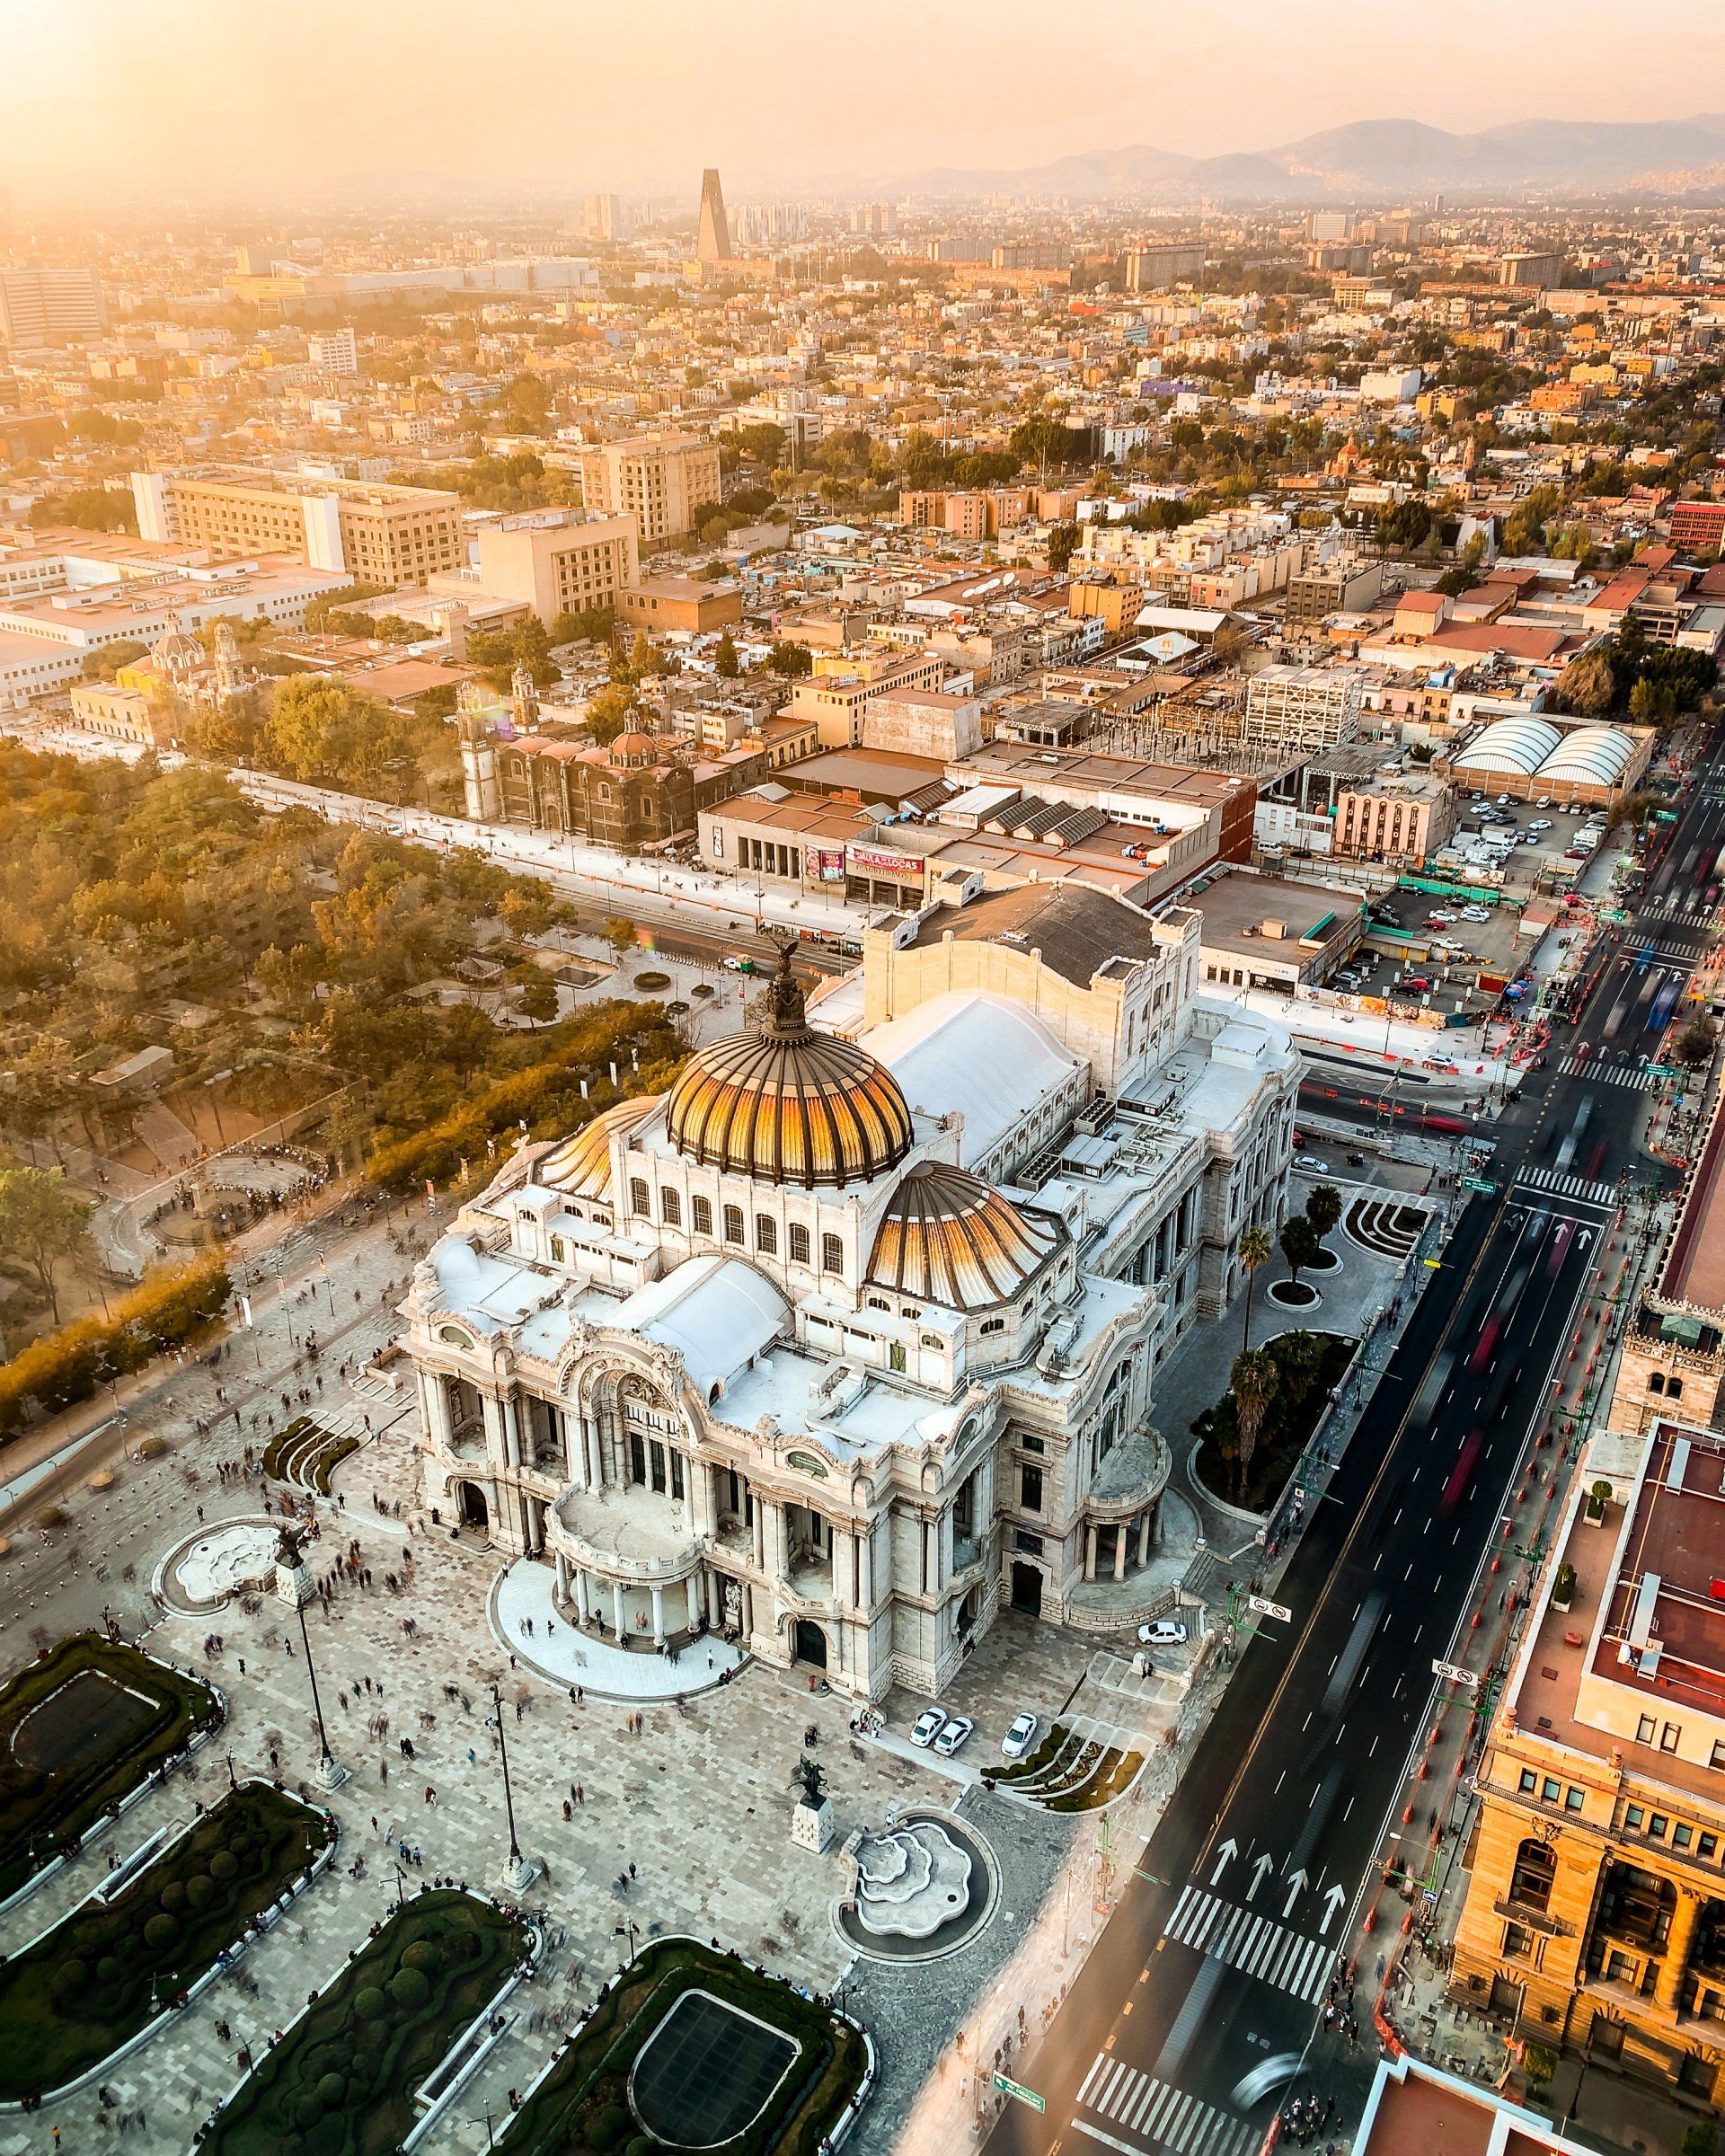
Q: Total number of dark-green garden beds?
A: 4